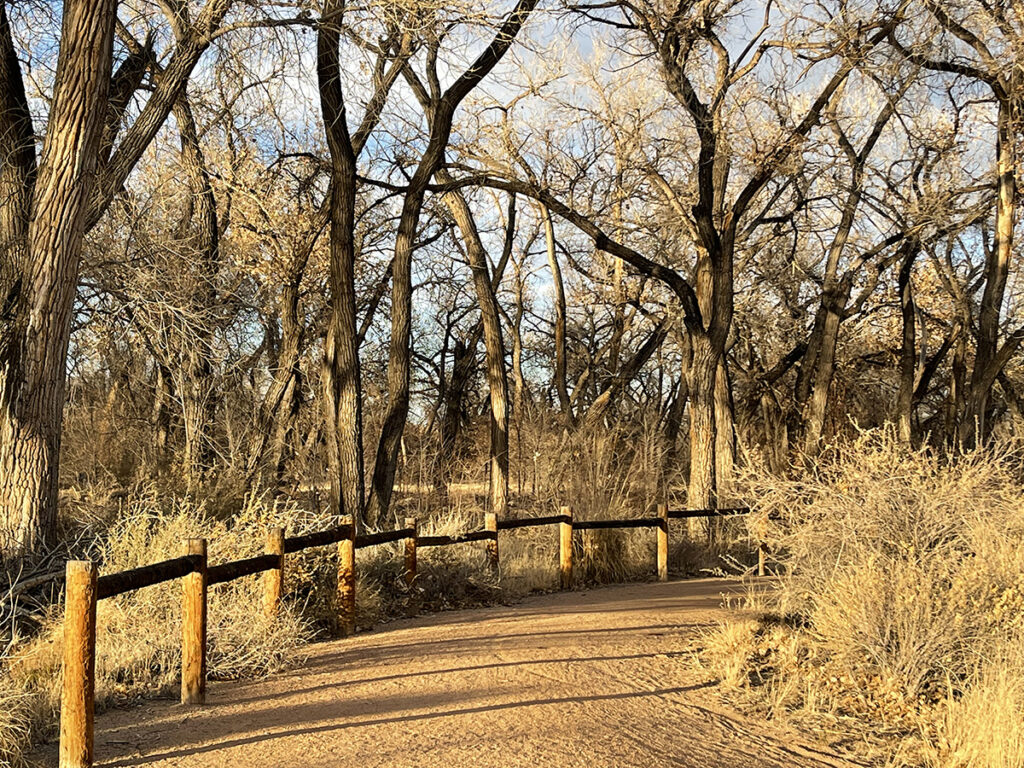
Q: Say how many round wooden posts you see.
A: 9